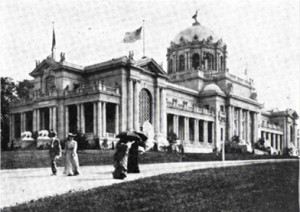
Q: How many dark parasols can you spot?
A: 2